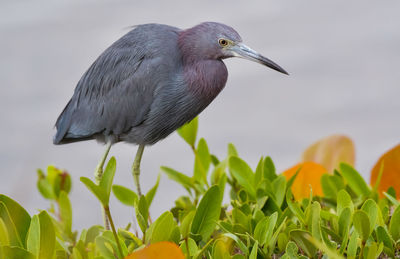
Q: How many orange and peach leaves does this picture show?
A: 4